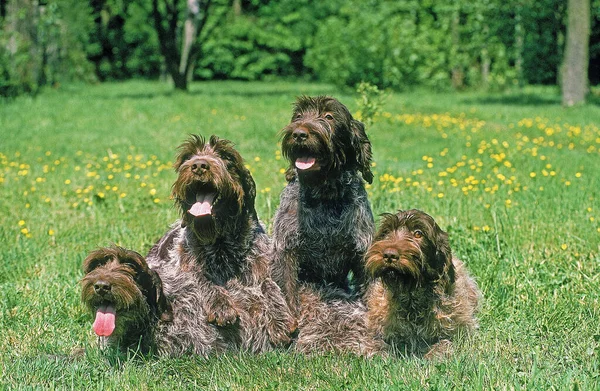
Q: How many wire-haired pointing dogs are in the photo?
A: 4